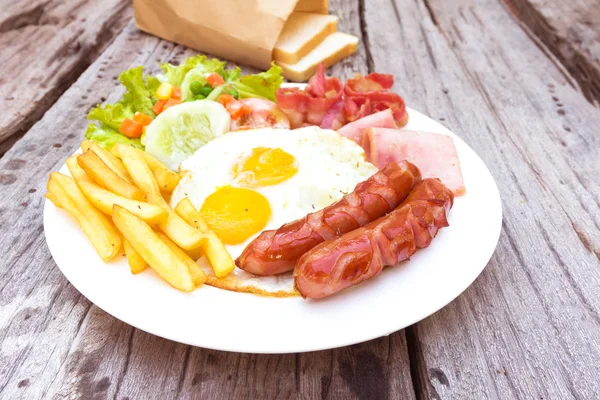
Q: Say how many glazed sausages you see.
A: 2